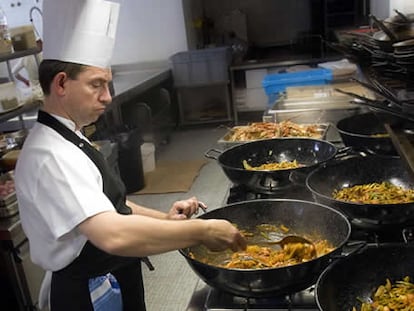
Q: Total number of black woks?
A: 5